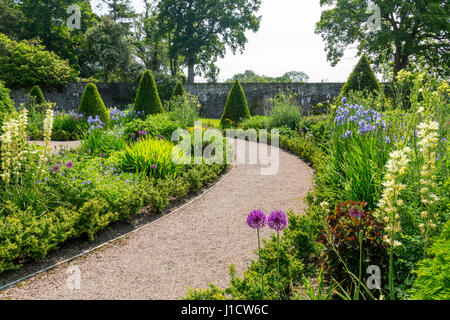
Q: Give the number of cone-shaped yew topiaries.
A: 6